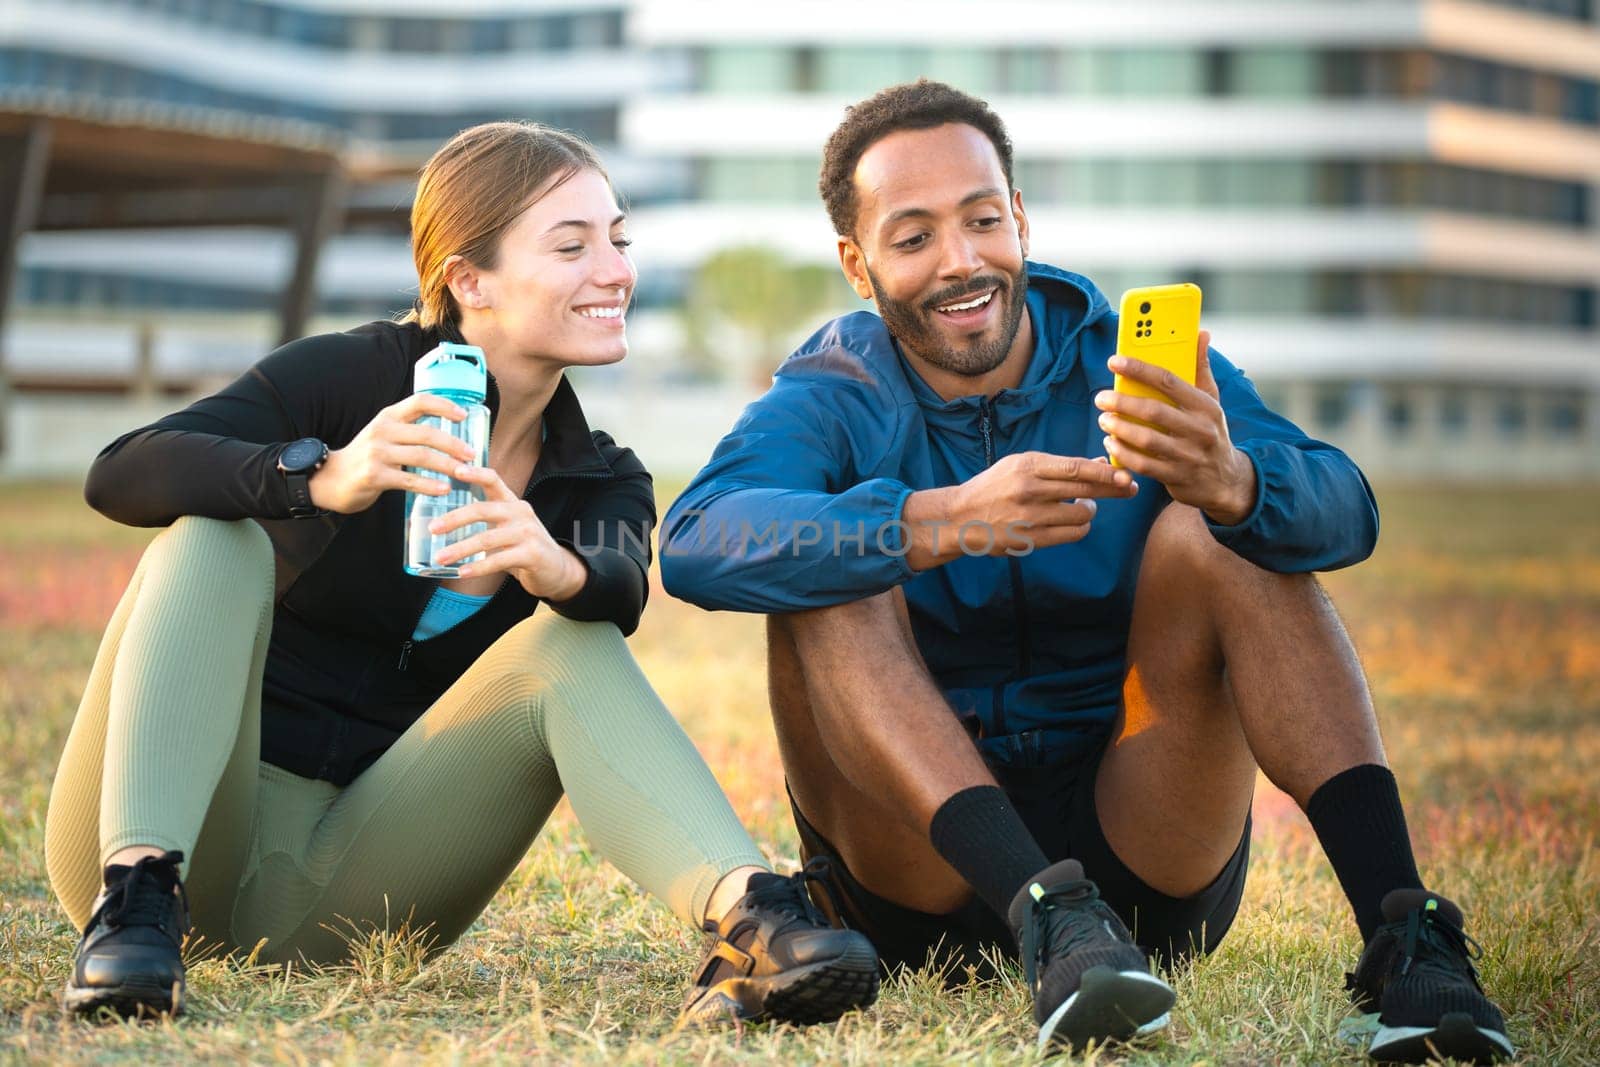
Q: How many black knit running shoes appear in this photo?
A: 2